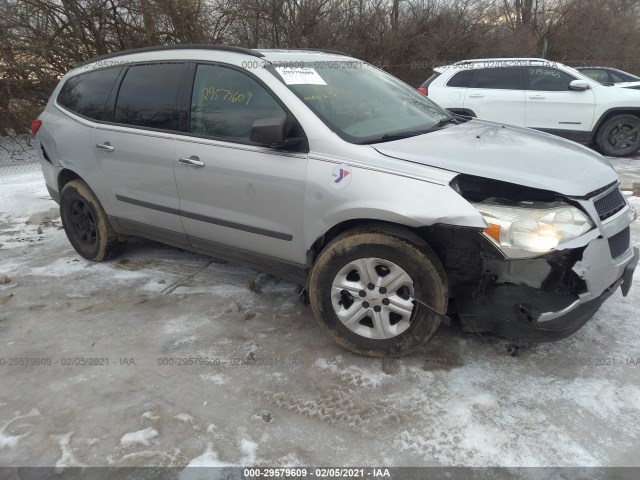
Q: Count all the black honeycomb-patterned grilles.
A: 2